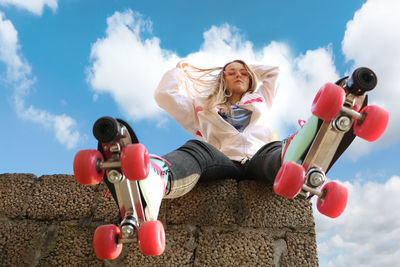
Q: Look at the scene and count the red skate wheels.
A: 8